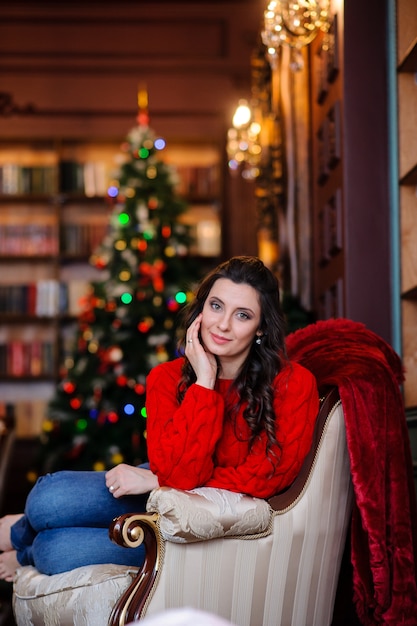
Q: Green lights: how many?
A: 7